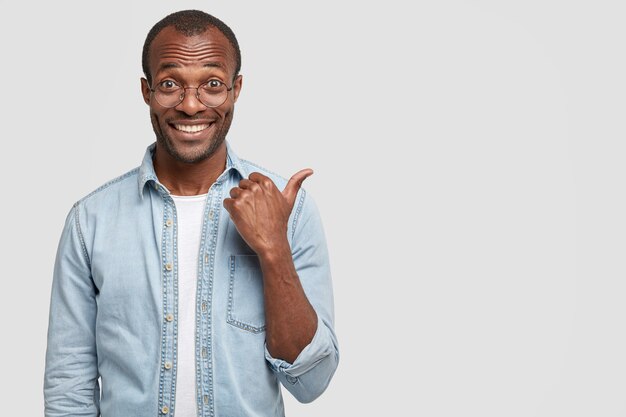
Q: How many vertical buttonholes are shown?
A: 5